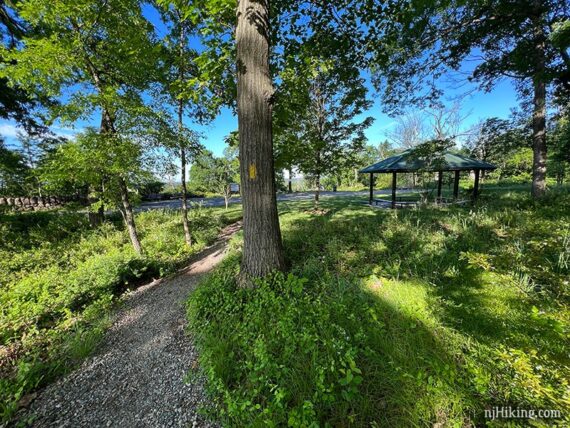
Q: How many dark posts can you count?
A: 5